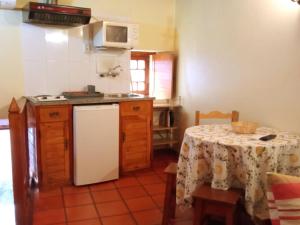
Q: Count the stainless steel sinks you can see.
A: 1